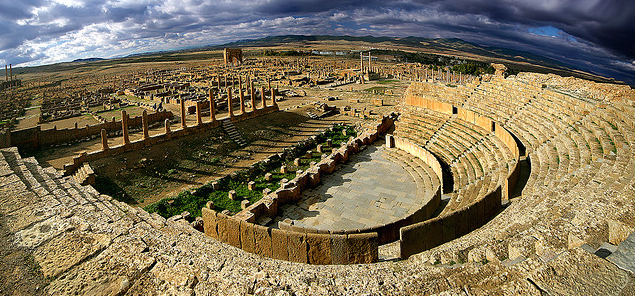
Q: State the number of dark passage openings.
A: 2